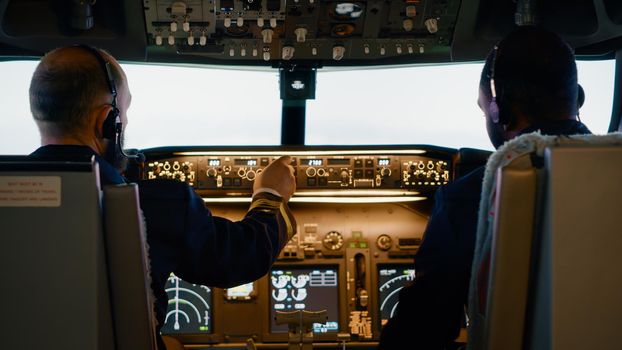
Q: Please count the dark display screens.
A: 3